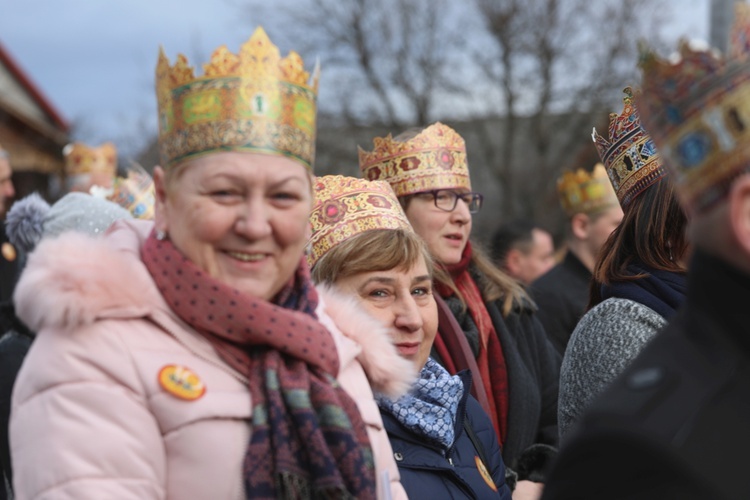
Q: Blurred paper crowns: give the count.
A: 4